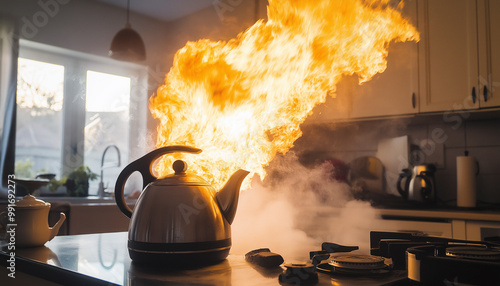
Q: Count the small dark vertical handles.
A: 3